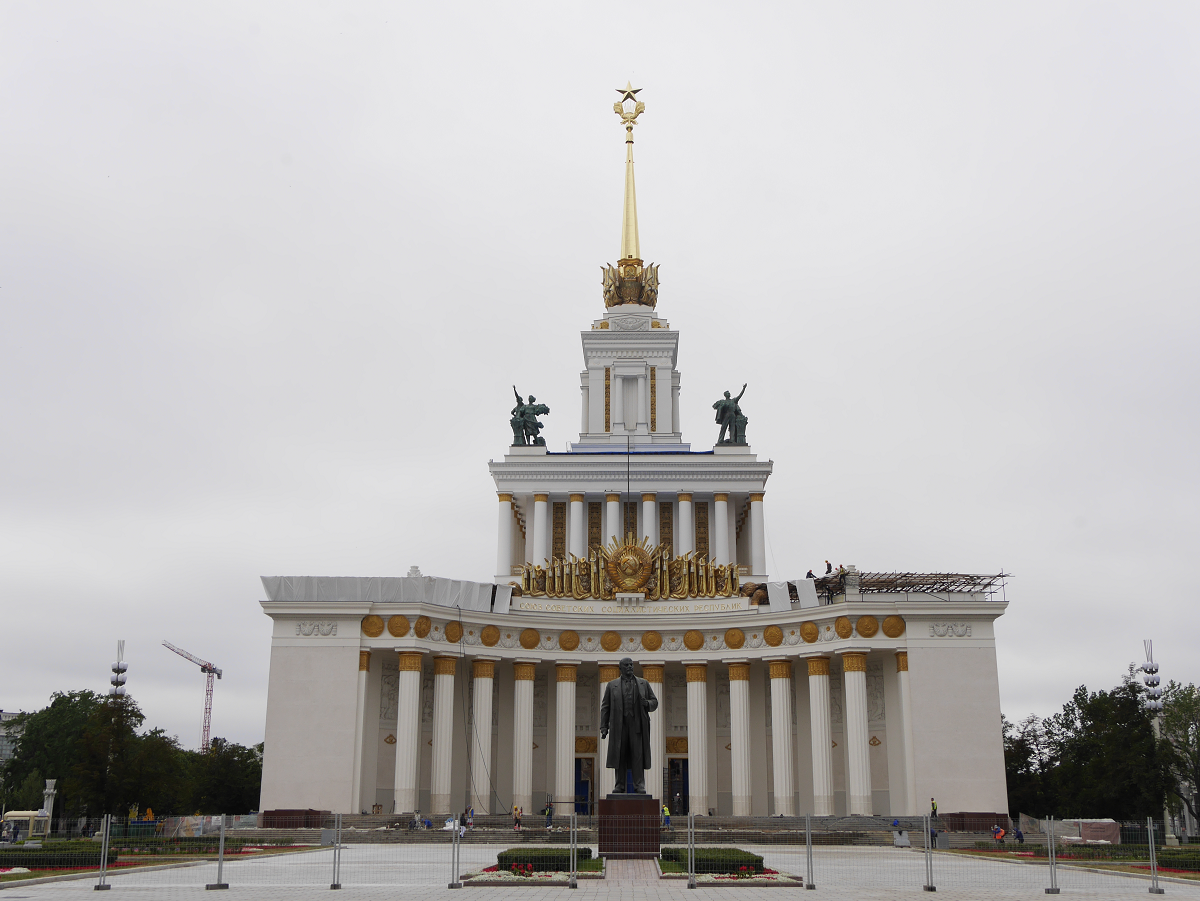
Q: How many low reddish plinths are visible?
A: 2